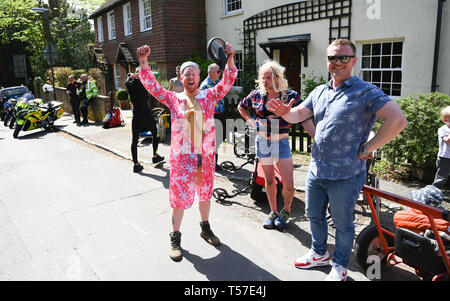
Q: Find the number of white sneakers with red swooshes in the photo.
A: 2